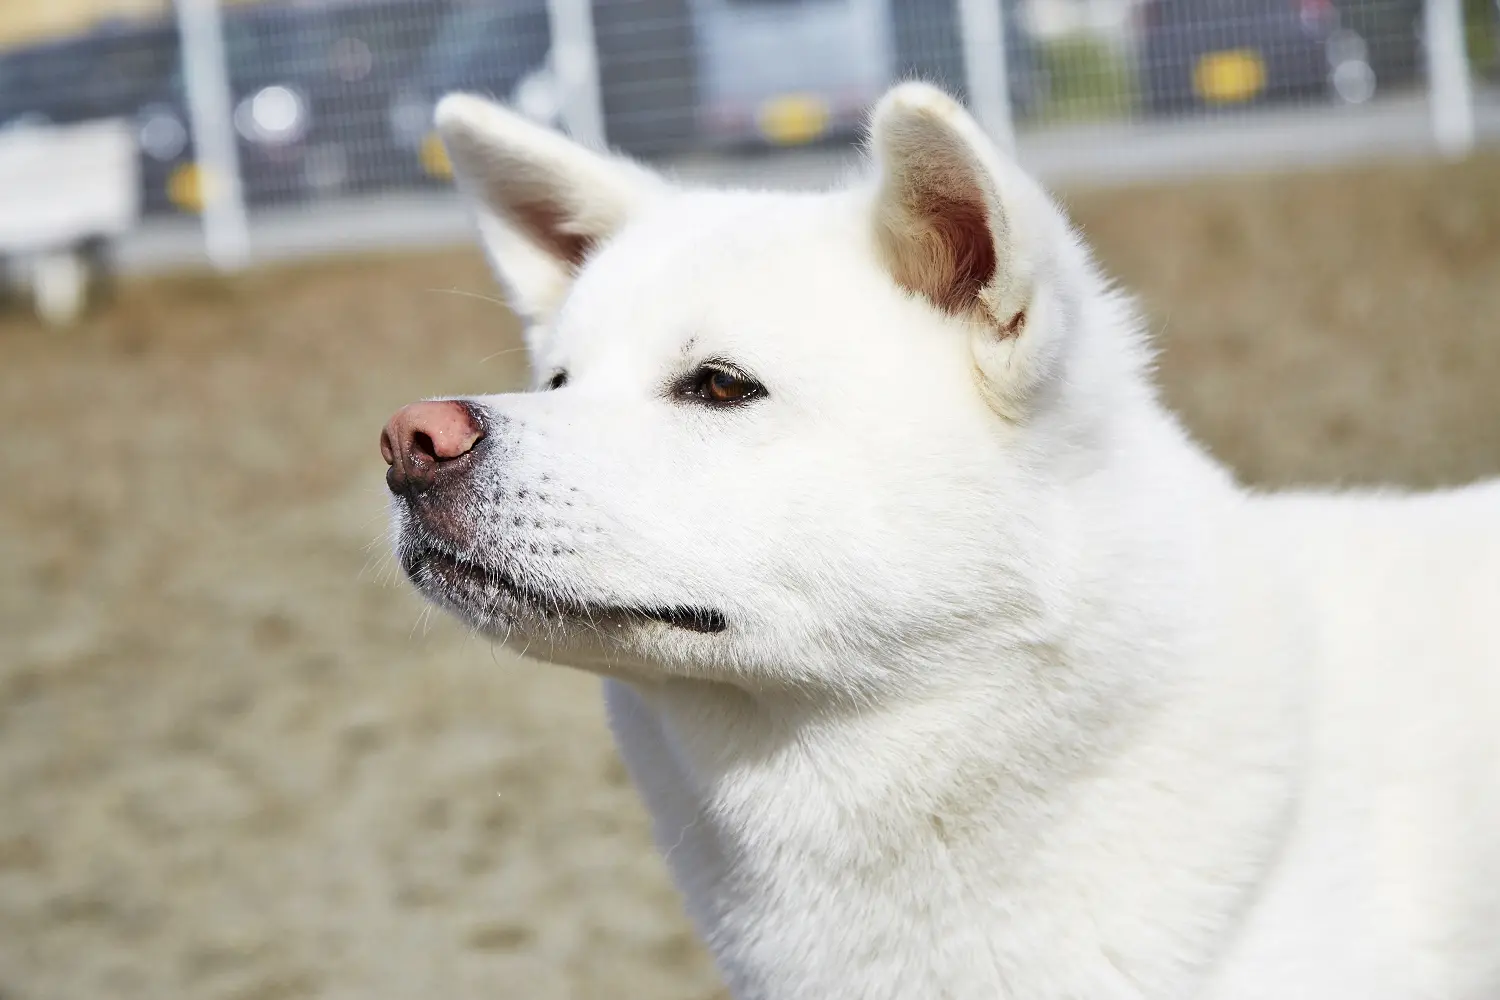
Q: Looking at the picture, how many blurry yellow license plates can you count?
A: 4